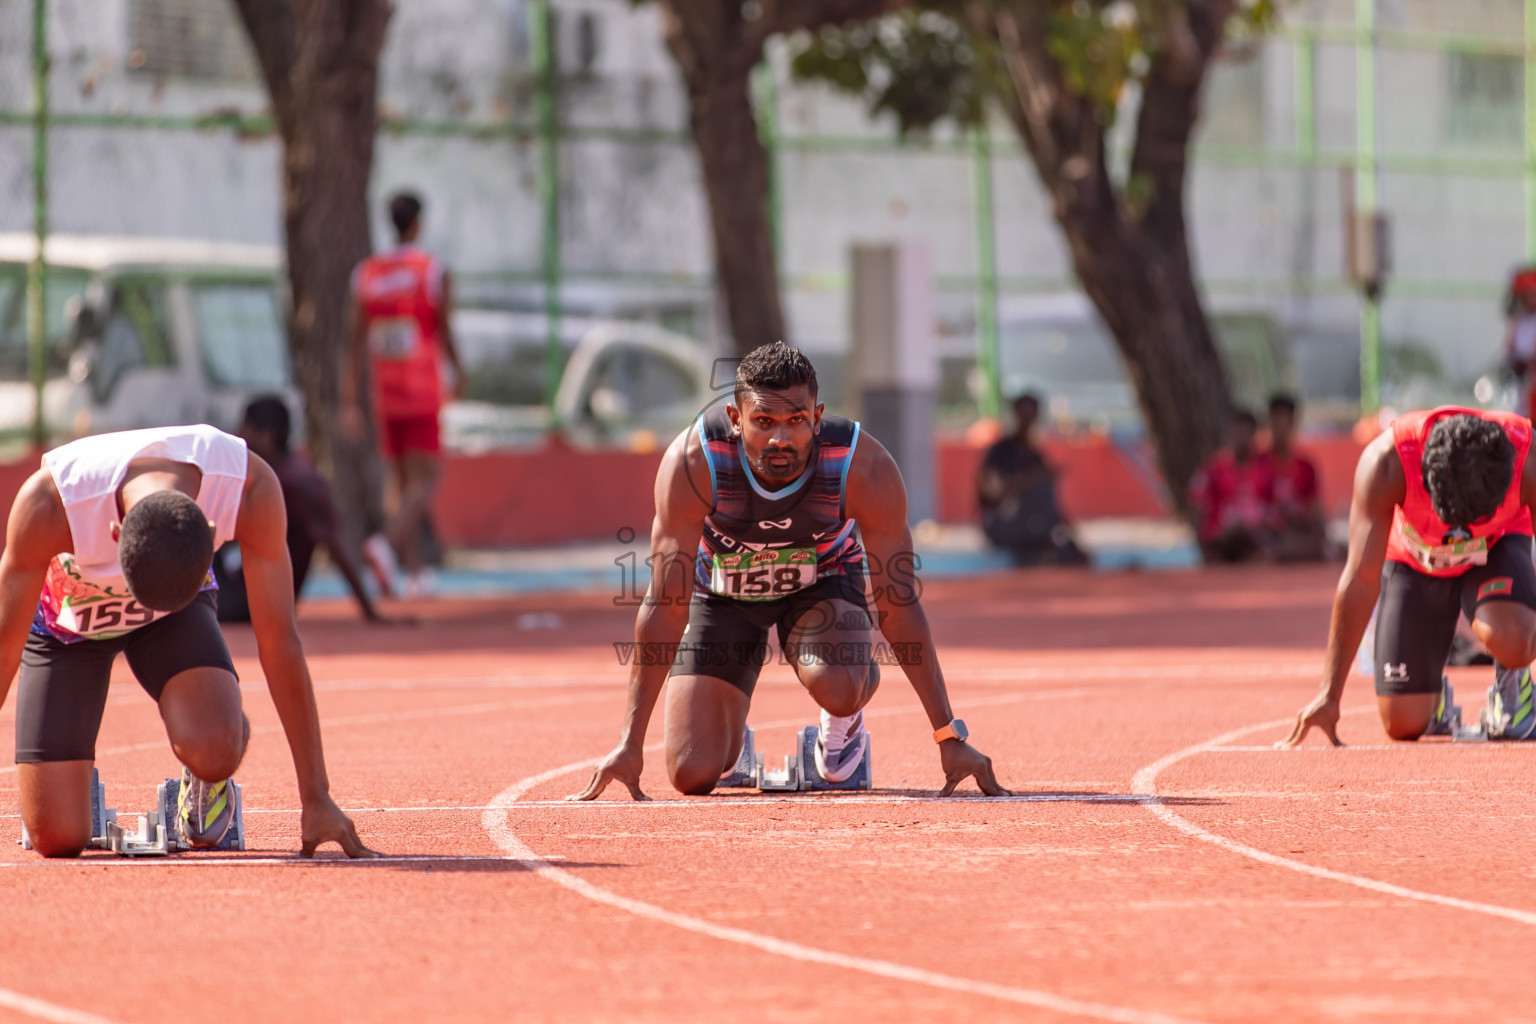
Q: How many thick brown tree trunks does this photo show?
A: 3